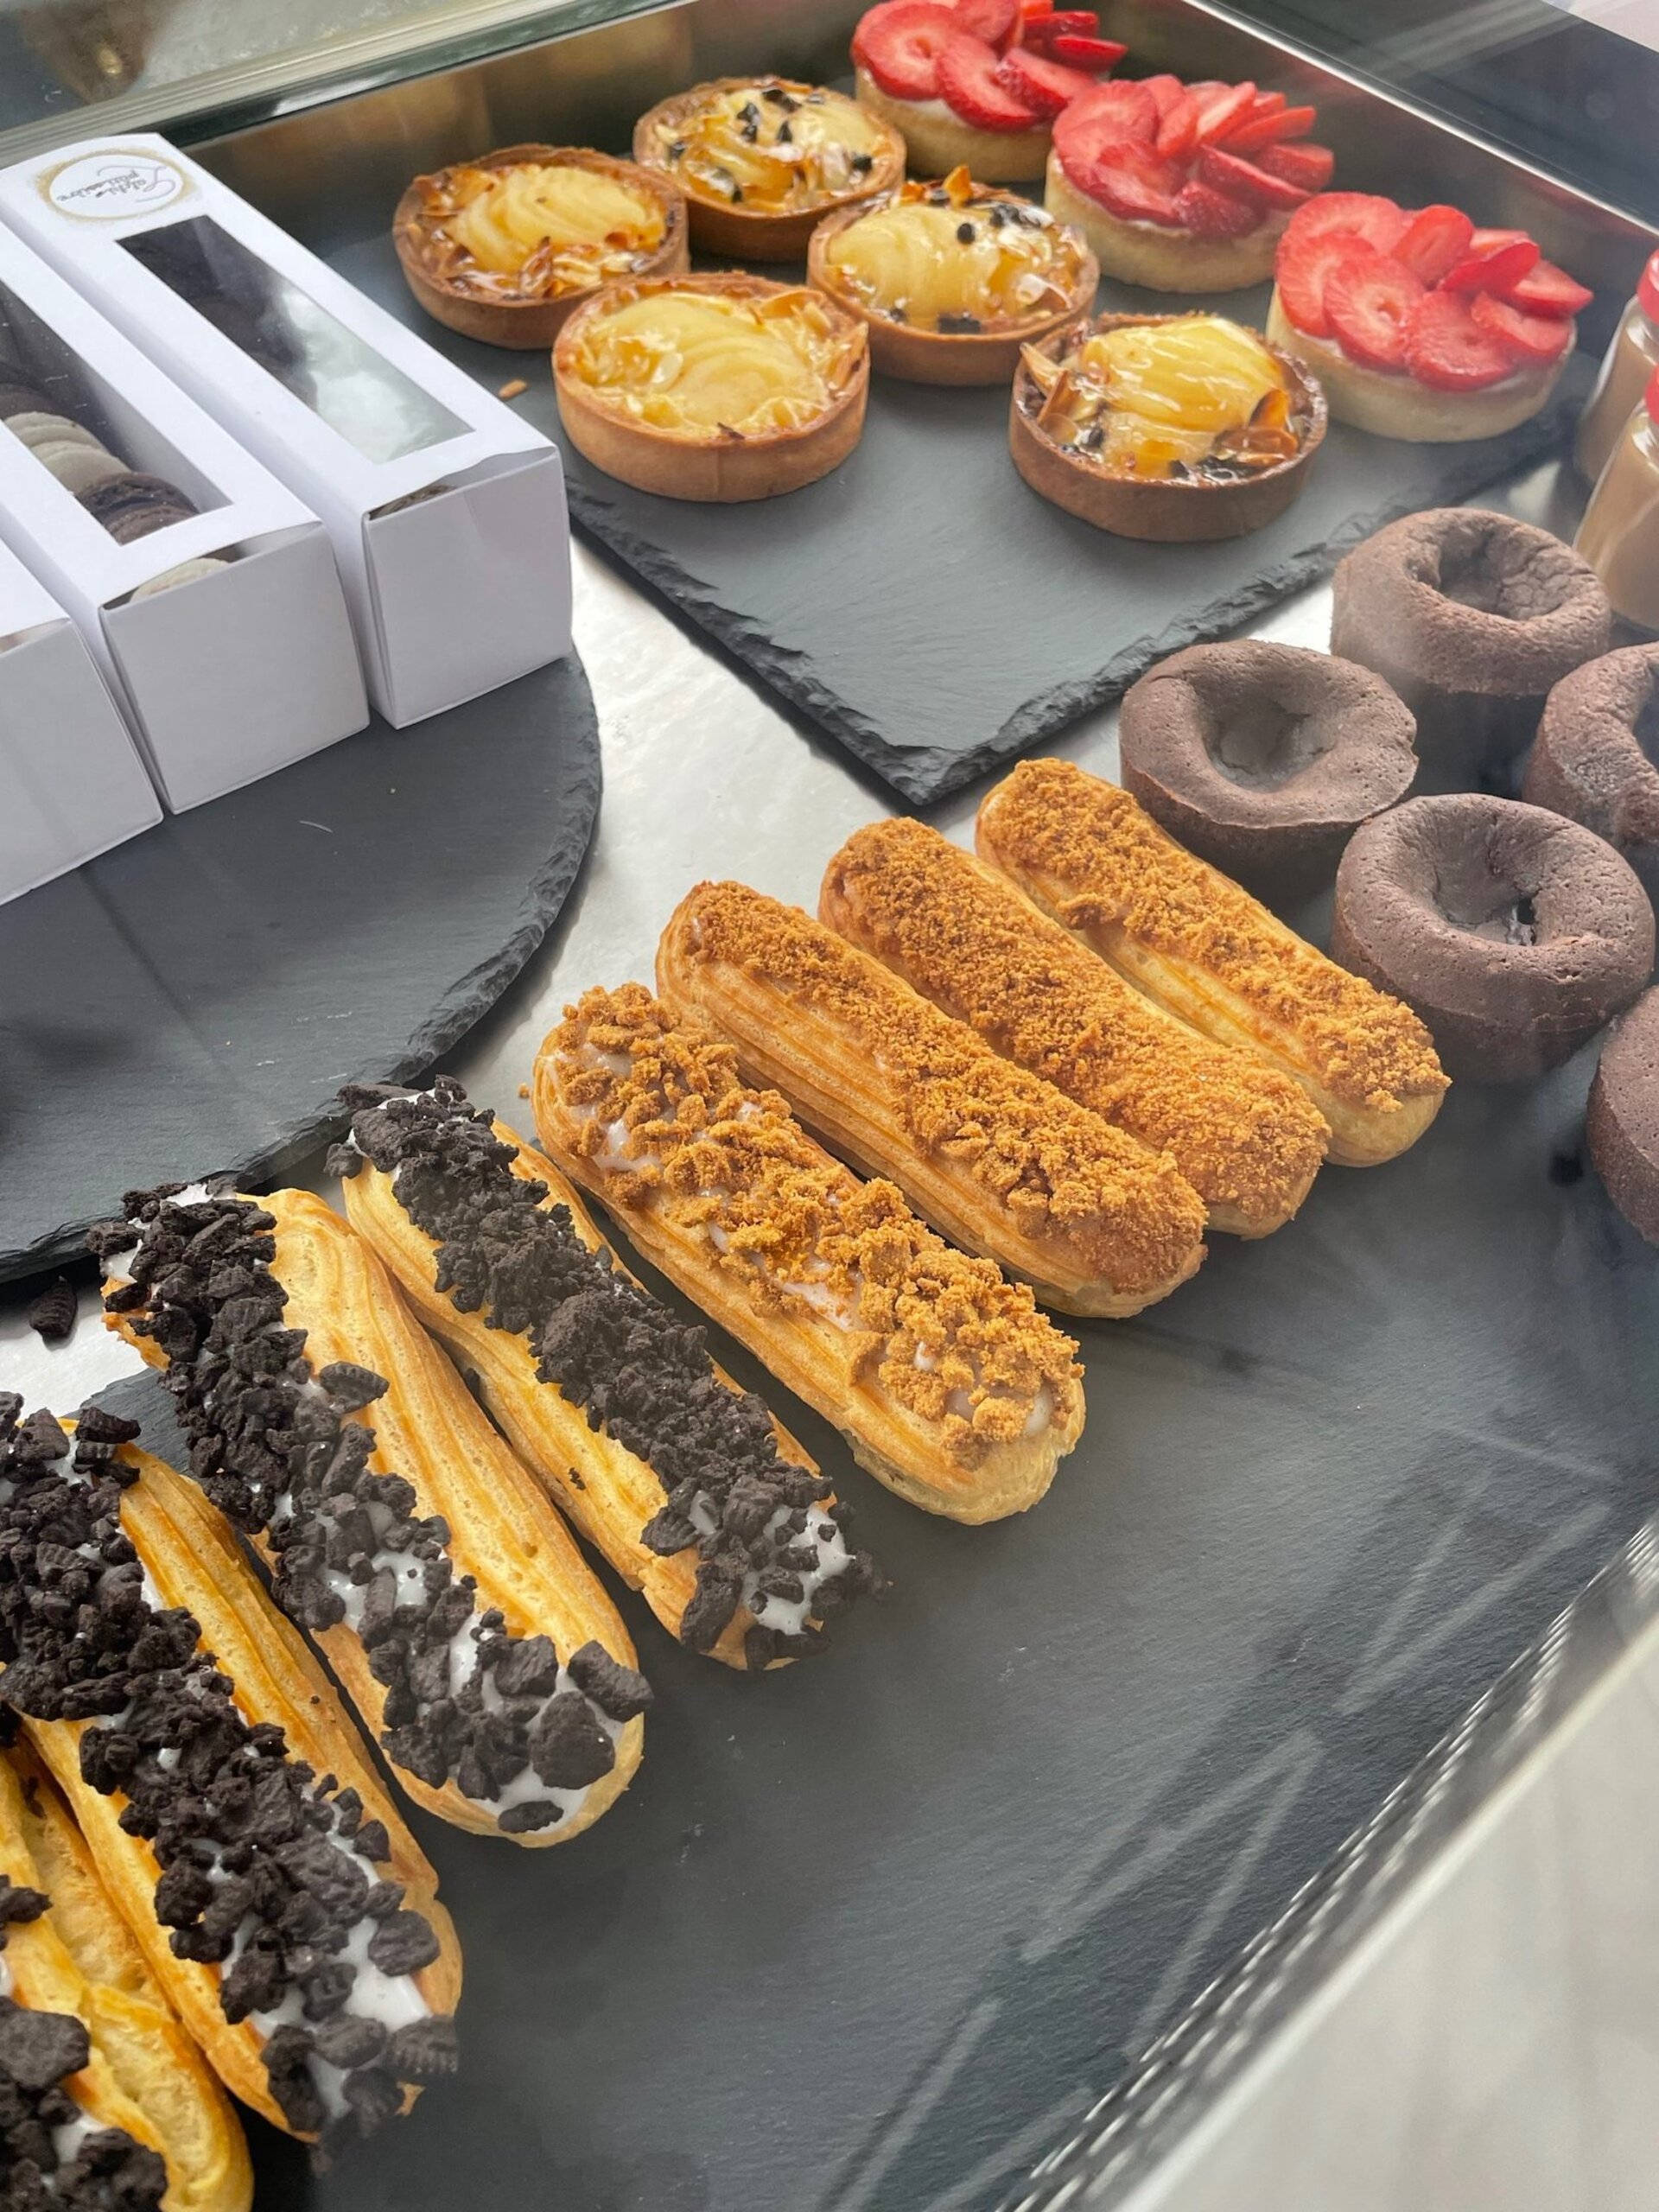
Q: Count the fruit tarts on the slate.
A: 8